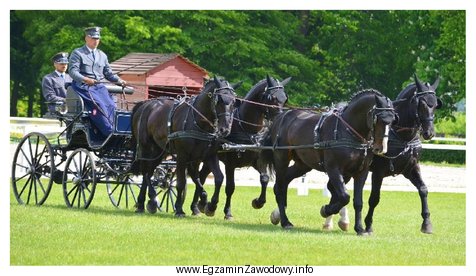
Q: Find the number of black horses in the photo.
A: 4